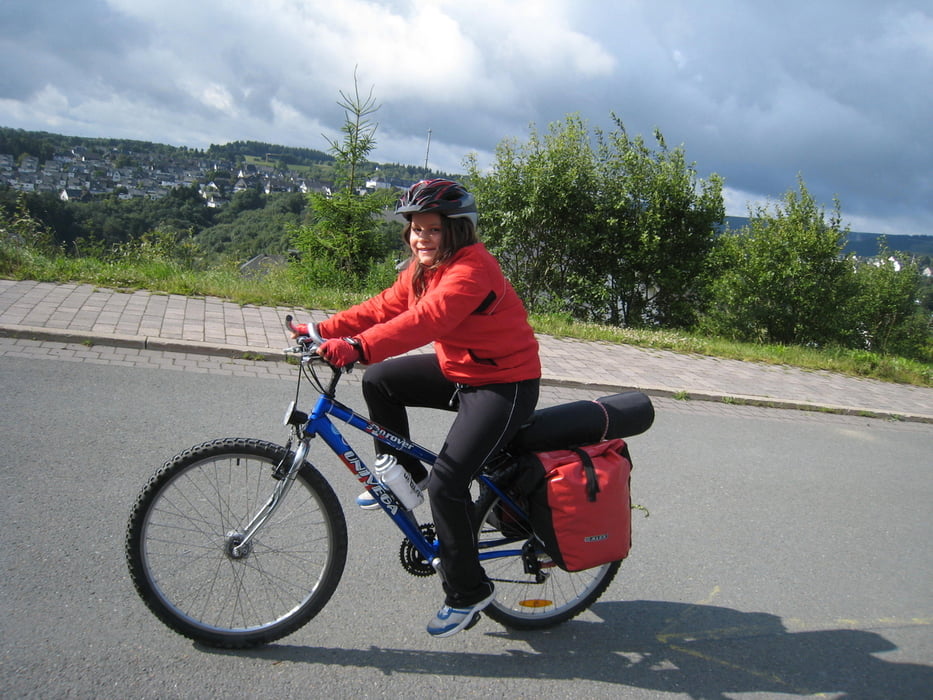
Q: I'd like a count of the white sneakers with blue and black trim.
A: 2